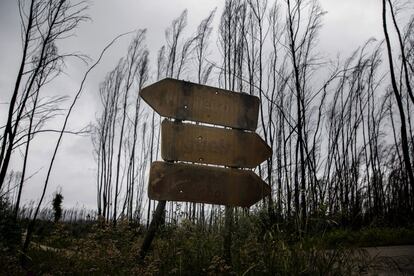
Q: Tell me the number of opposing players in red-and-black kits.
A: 0